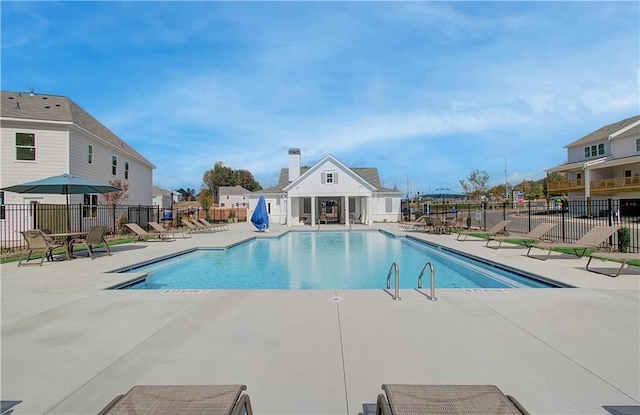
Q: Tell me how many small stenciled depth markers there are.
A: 2